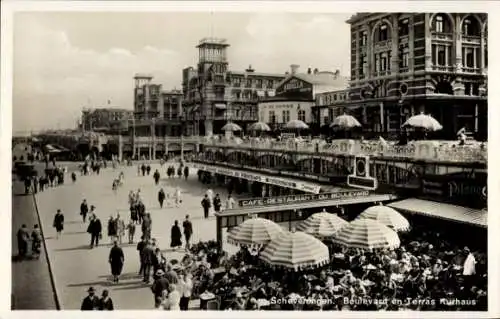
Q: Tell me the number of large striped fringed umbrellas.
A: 5